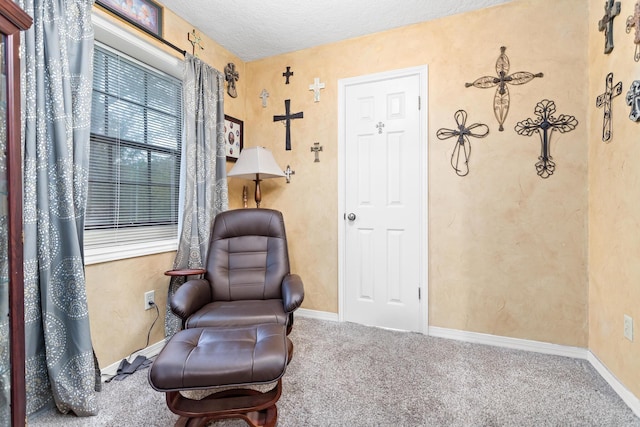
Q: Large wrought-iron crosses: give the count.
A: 3